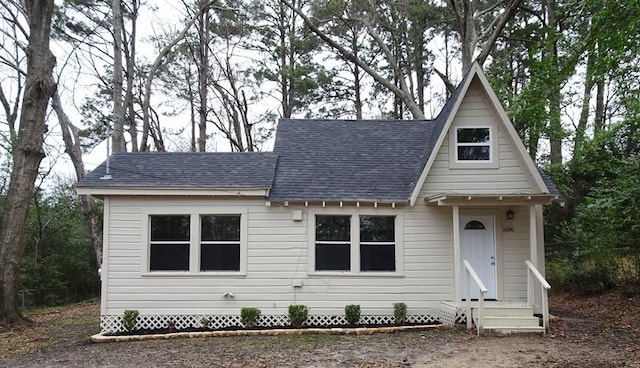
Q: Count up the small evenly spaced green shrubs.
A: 5